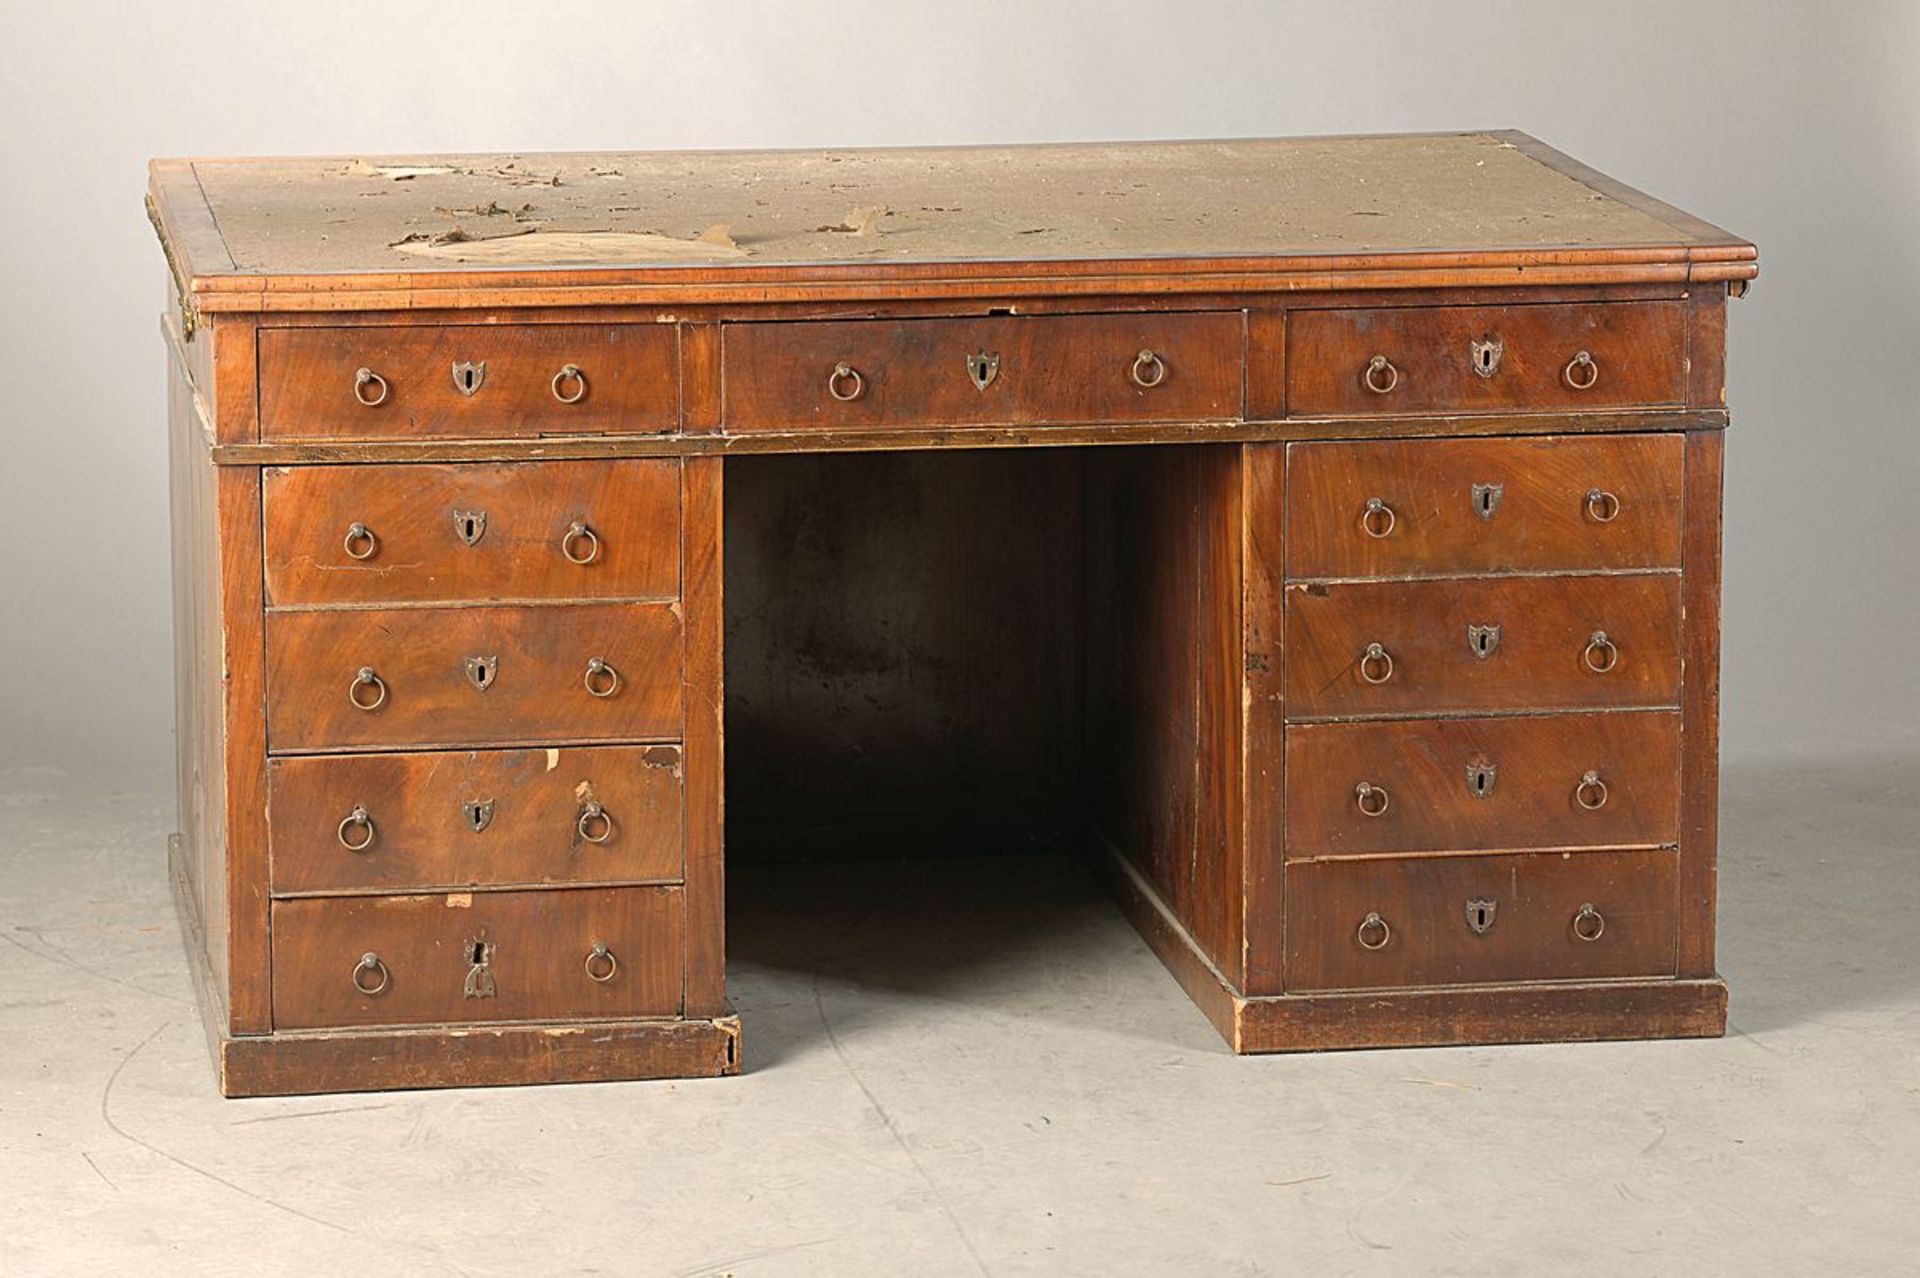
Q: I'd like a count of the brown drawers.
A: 11